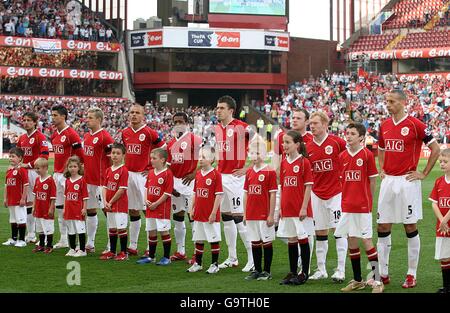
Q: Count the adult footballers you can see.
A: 9